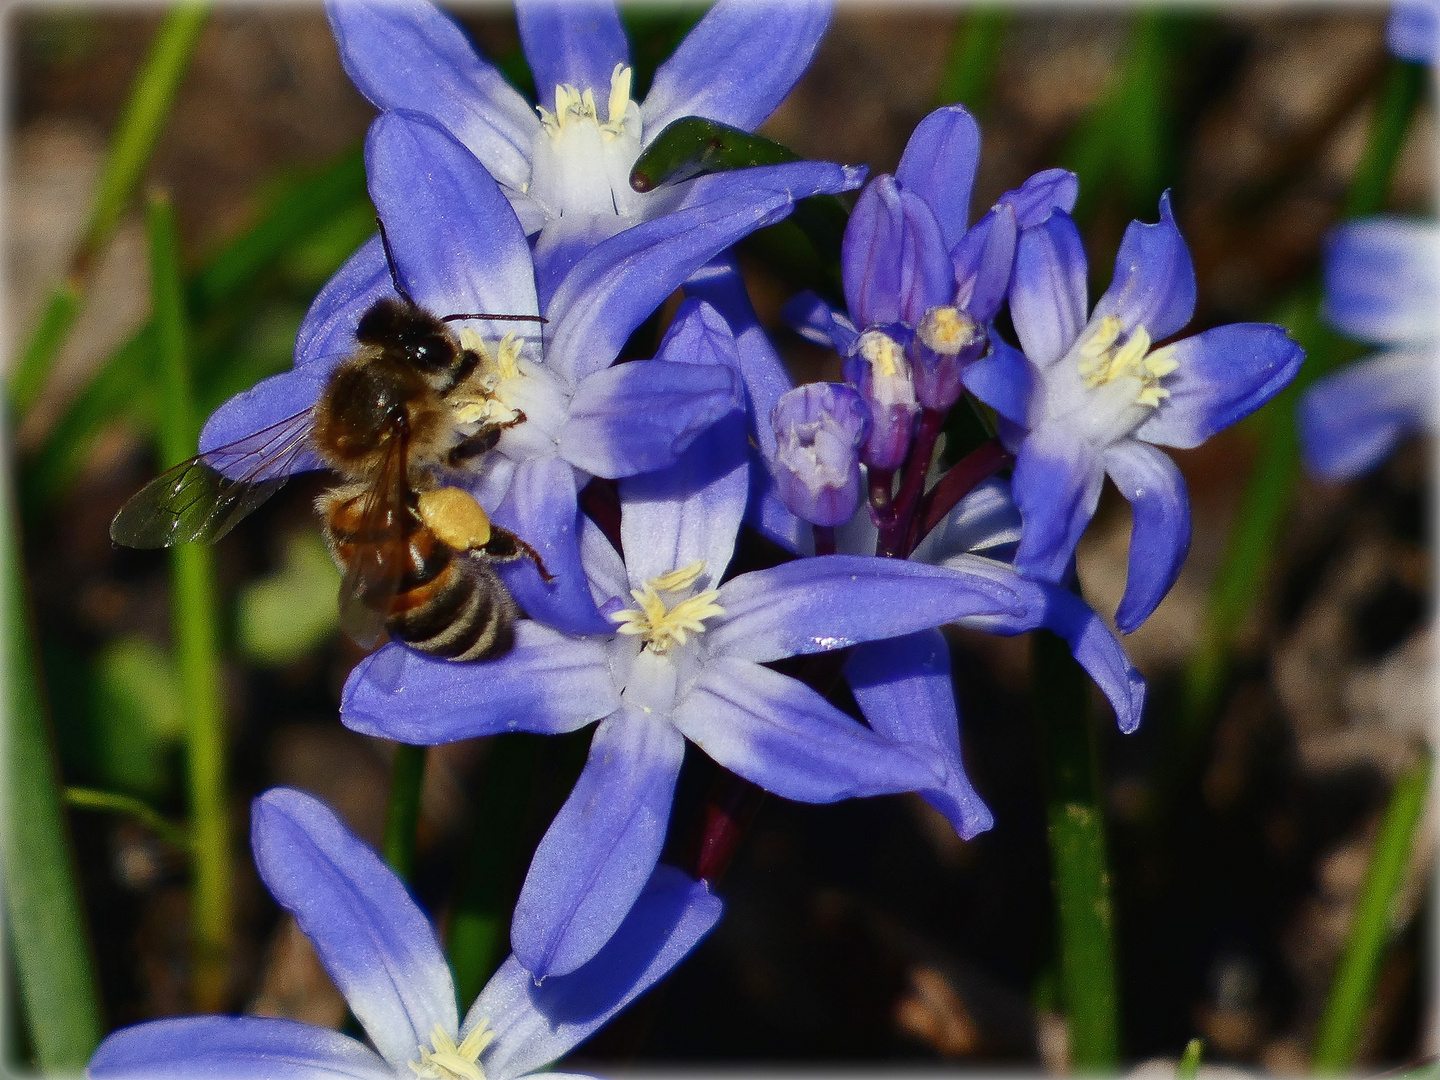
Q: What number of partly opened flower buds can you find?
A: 3